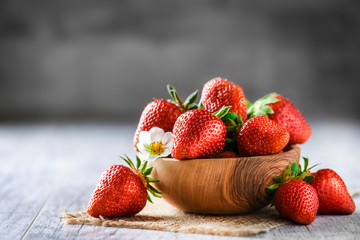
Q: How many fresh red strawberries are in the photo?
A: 8